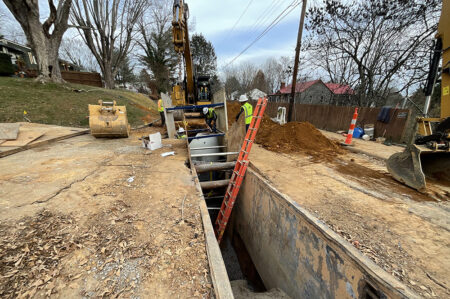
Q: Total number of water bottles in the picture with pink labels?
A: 0